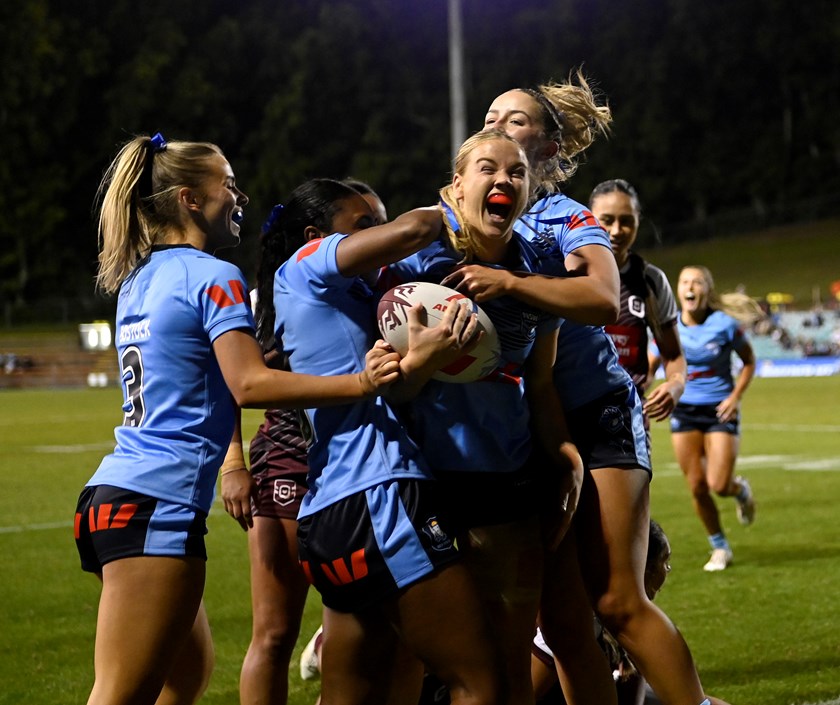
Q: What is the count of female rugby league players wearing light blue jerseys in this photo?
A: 5